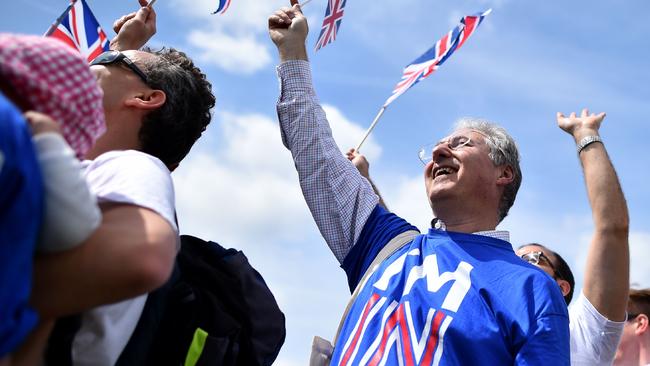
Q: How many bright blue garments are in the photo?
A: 2